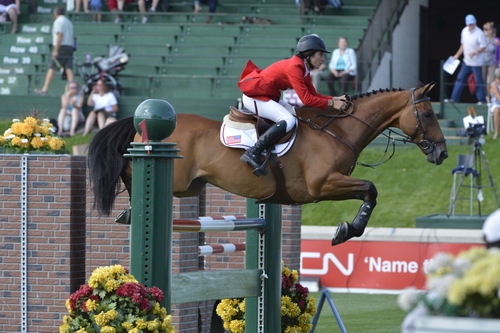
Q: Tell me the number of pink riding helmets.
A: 0